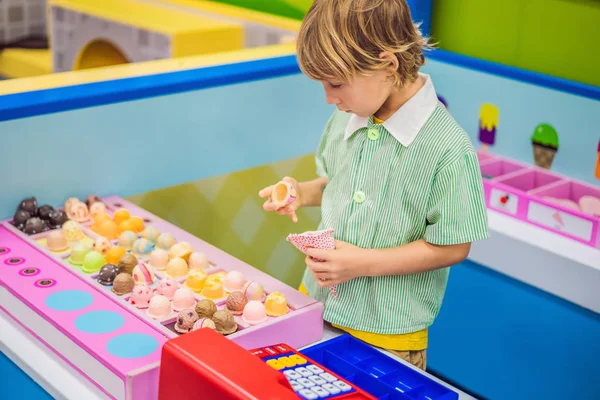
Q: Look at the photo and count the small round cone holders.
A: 4